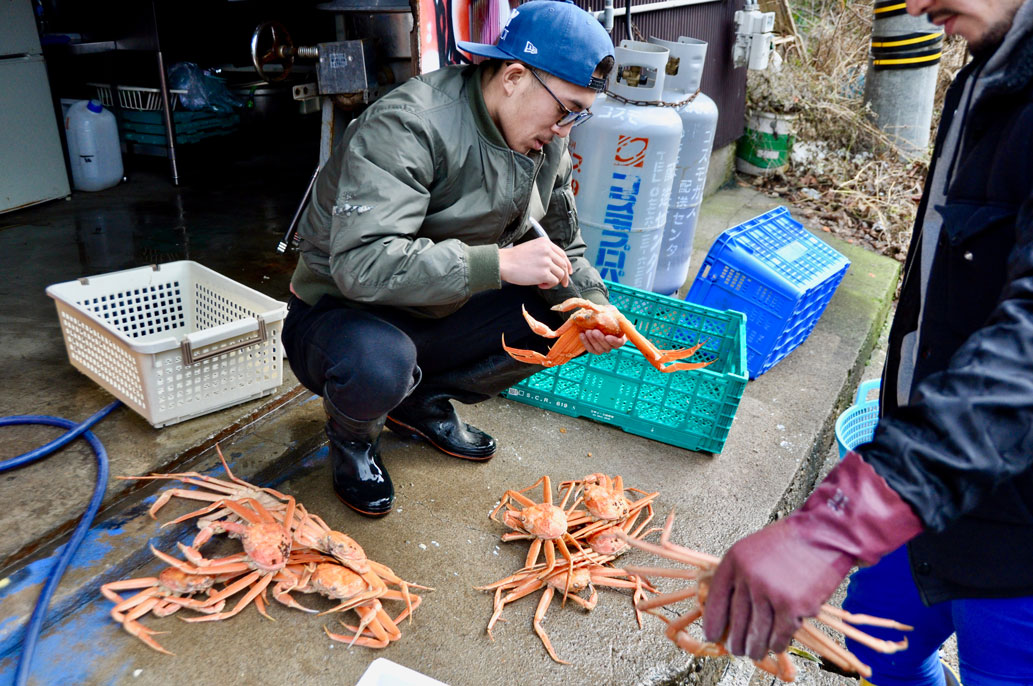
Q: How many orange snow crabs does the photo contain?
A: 11